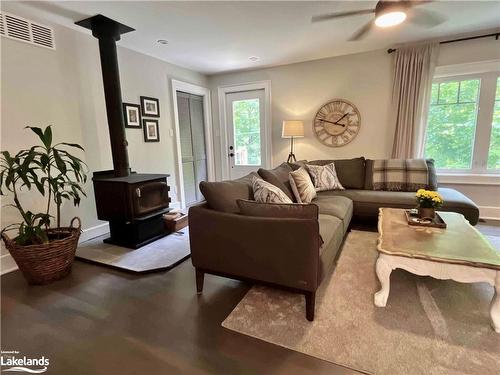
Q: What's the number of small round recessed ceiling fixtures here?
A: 2